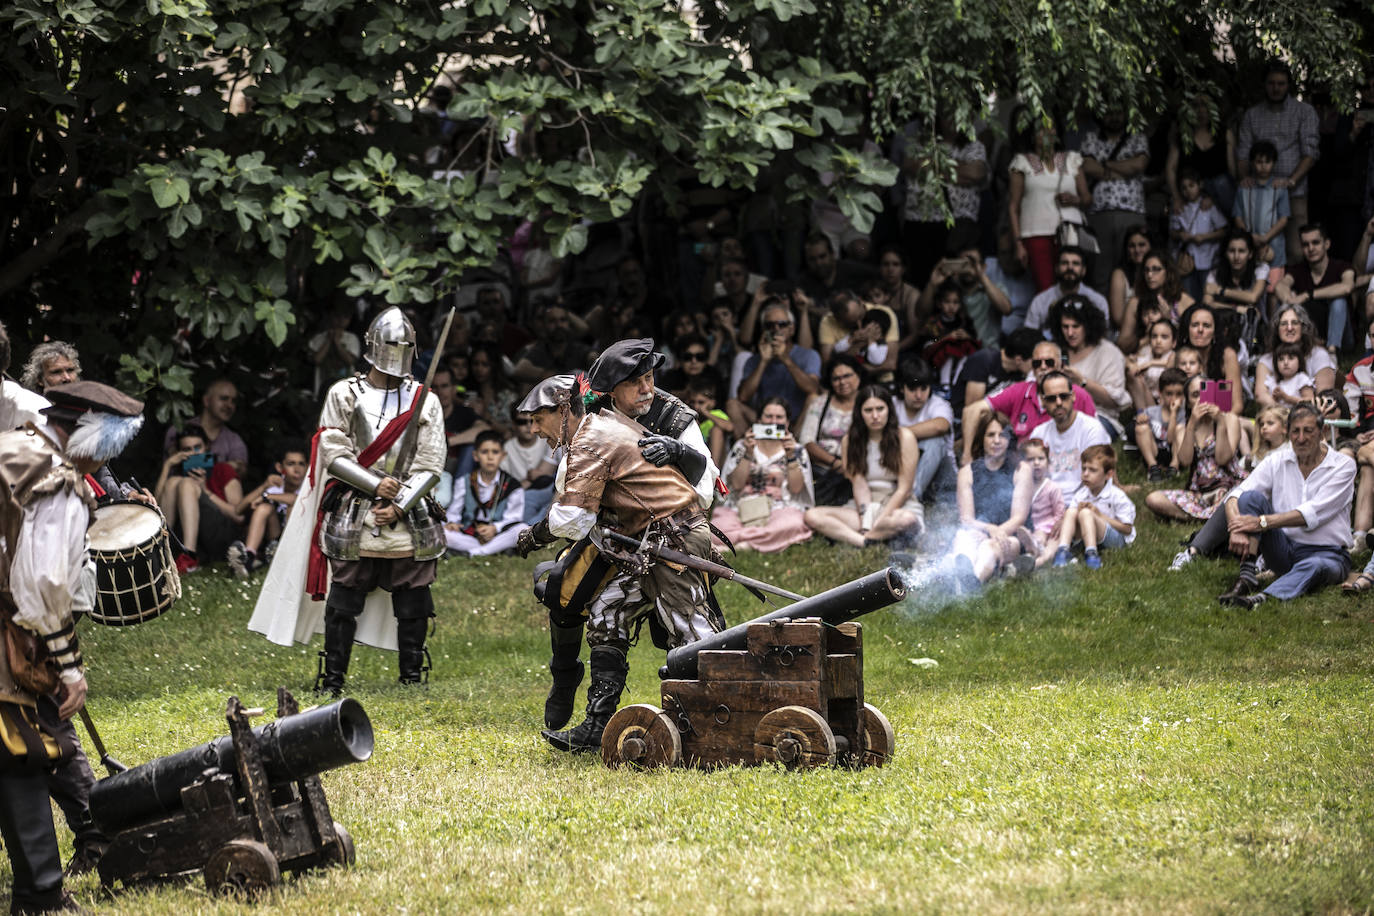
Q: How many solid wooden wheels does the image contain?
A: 5